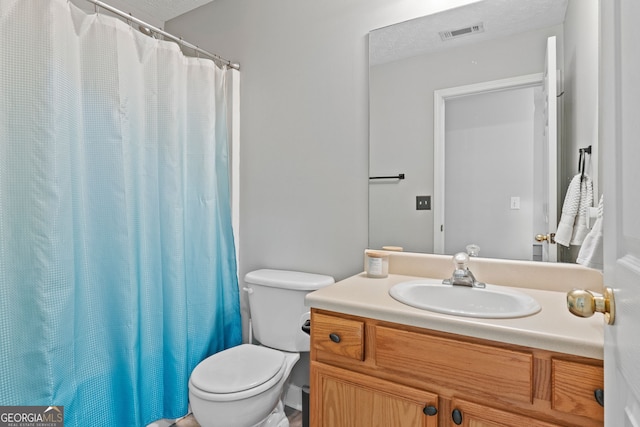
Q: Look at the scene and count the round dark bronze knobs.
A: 4